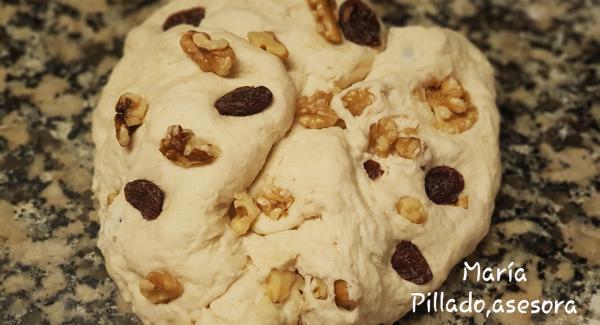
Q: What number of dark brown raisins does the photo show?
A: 7